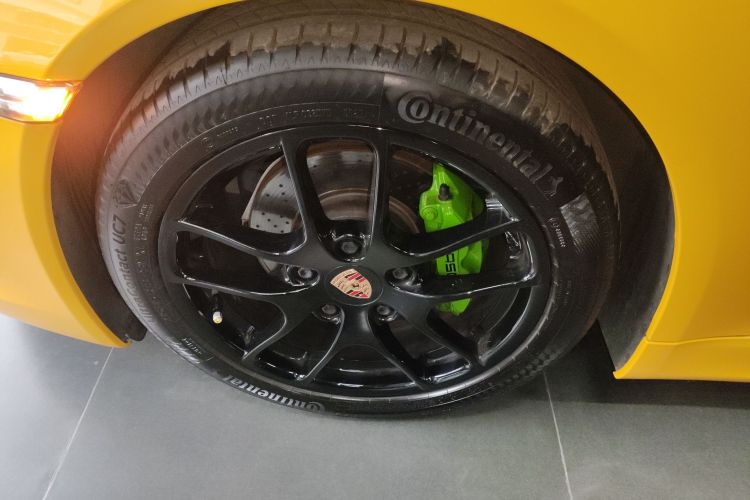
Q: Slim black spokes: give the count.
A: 10